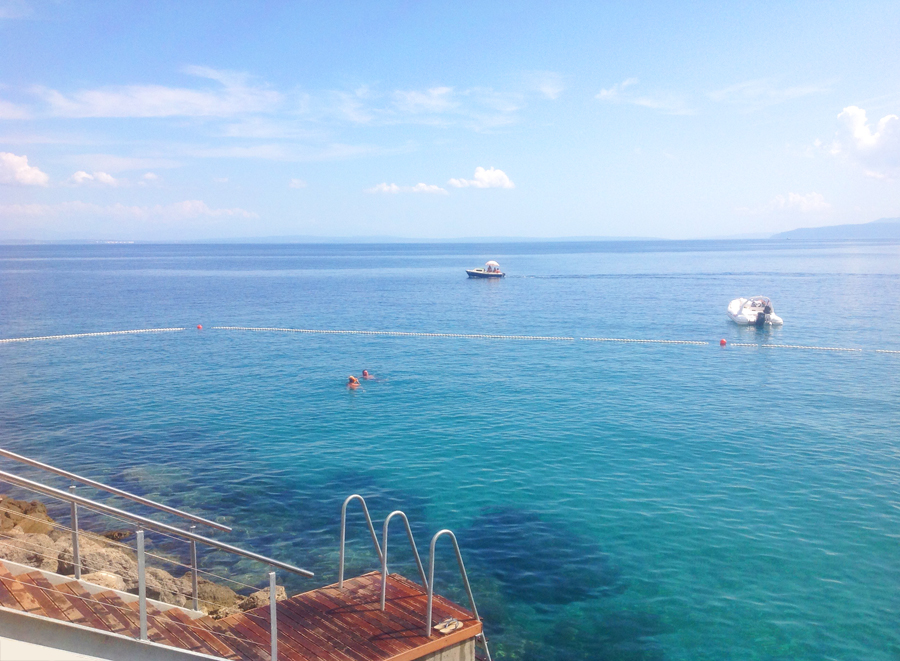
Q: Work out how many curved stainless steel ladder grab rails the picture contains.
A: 3